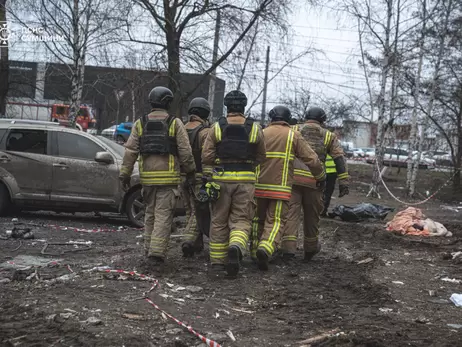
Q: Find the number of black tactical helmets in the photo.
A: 5